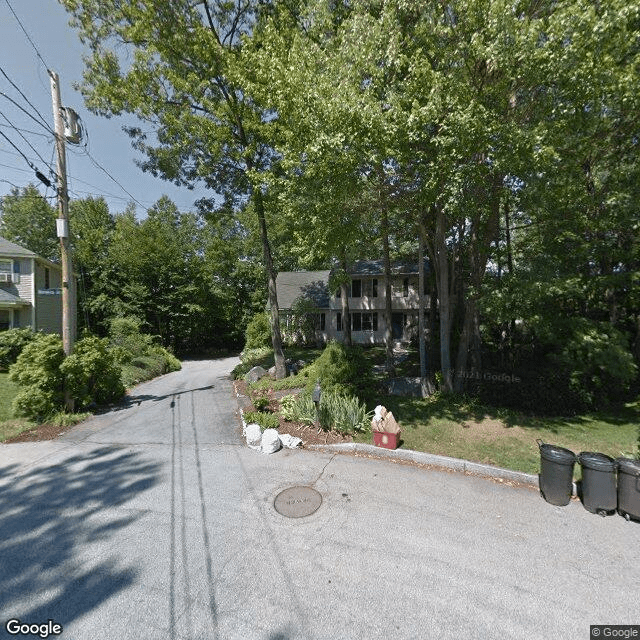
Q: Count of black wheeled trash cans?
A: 3